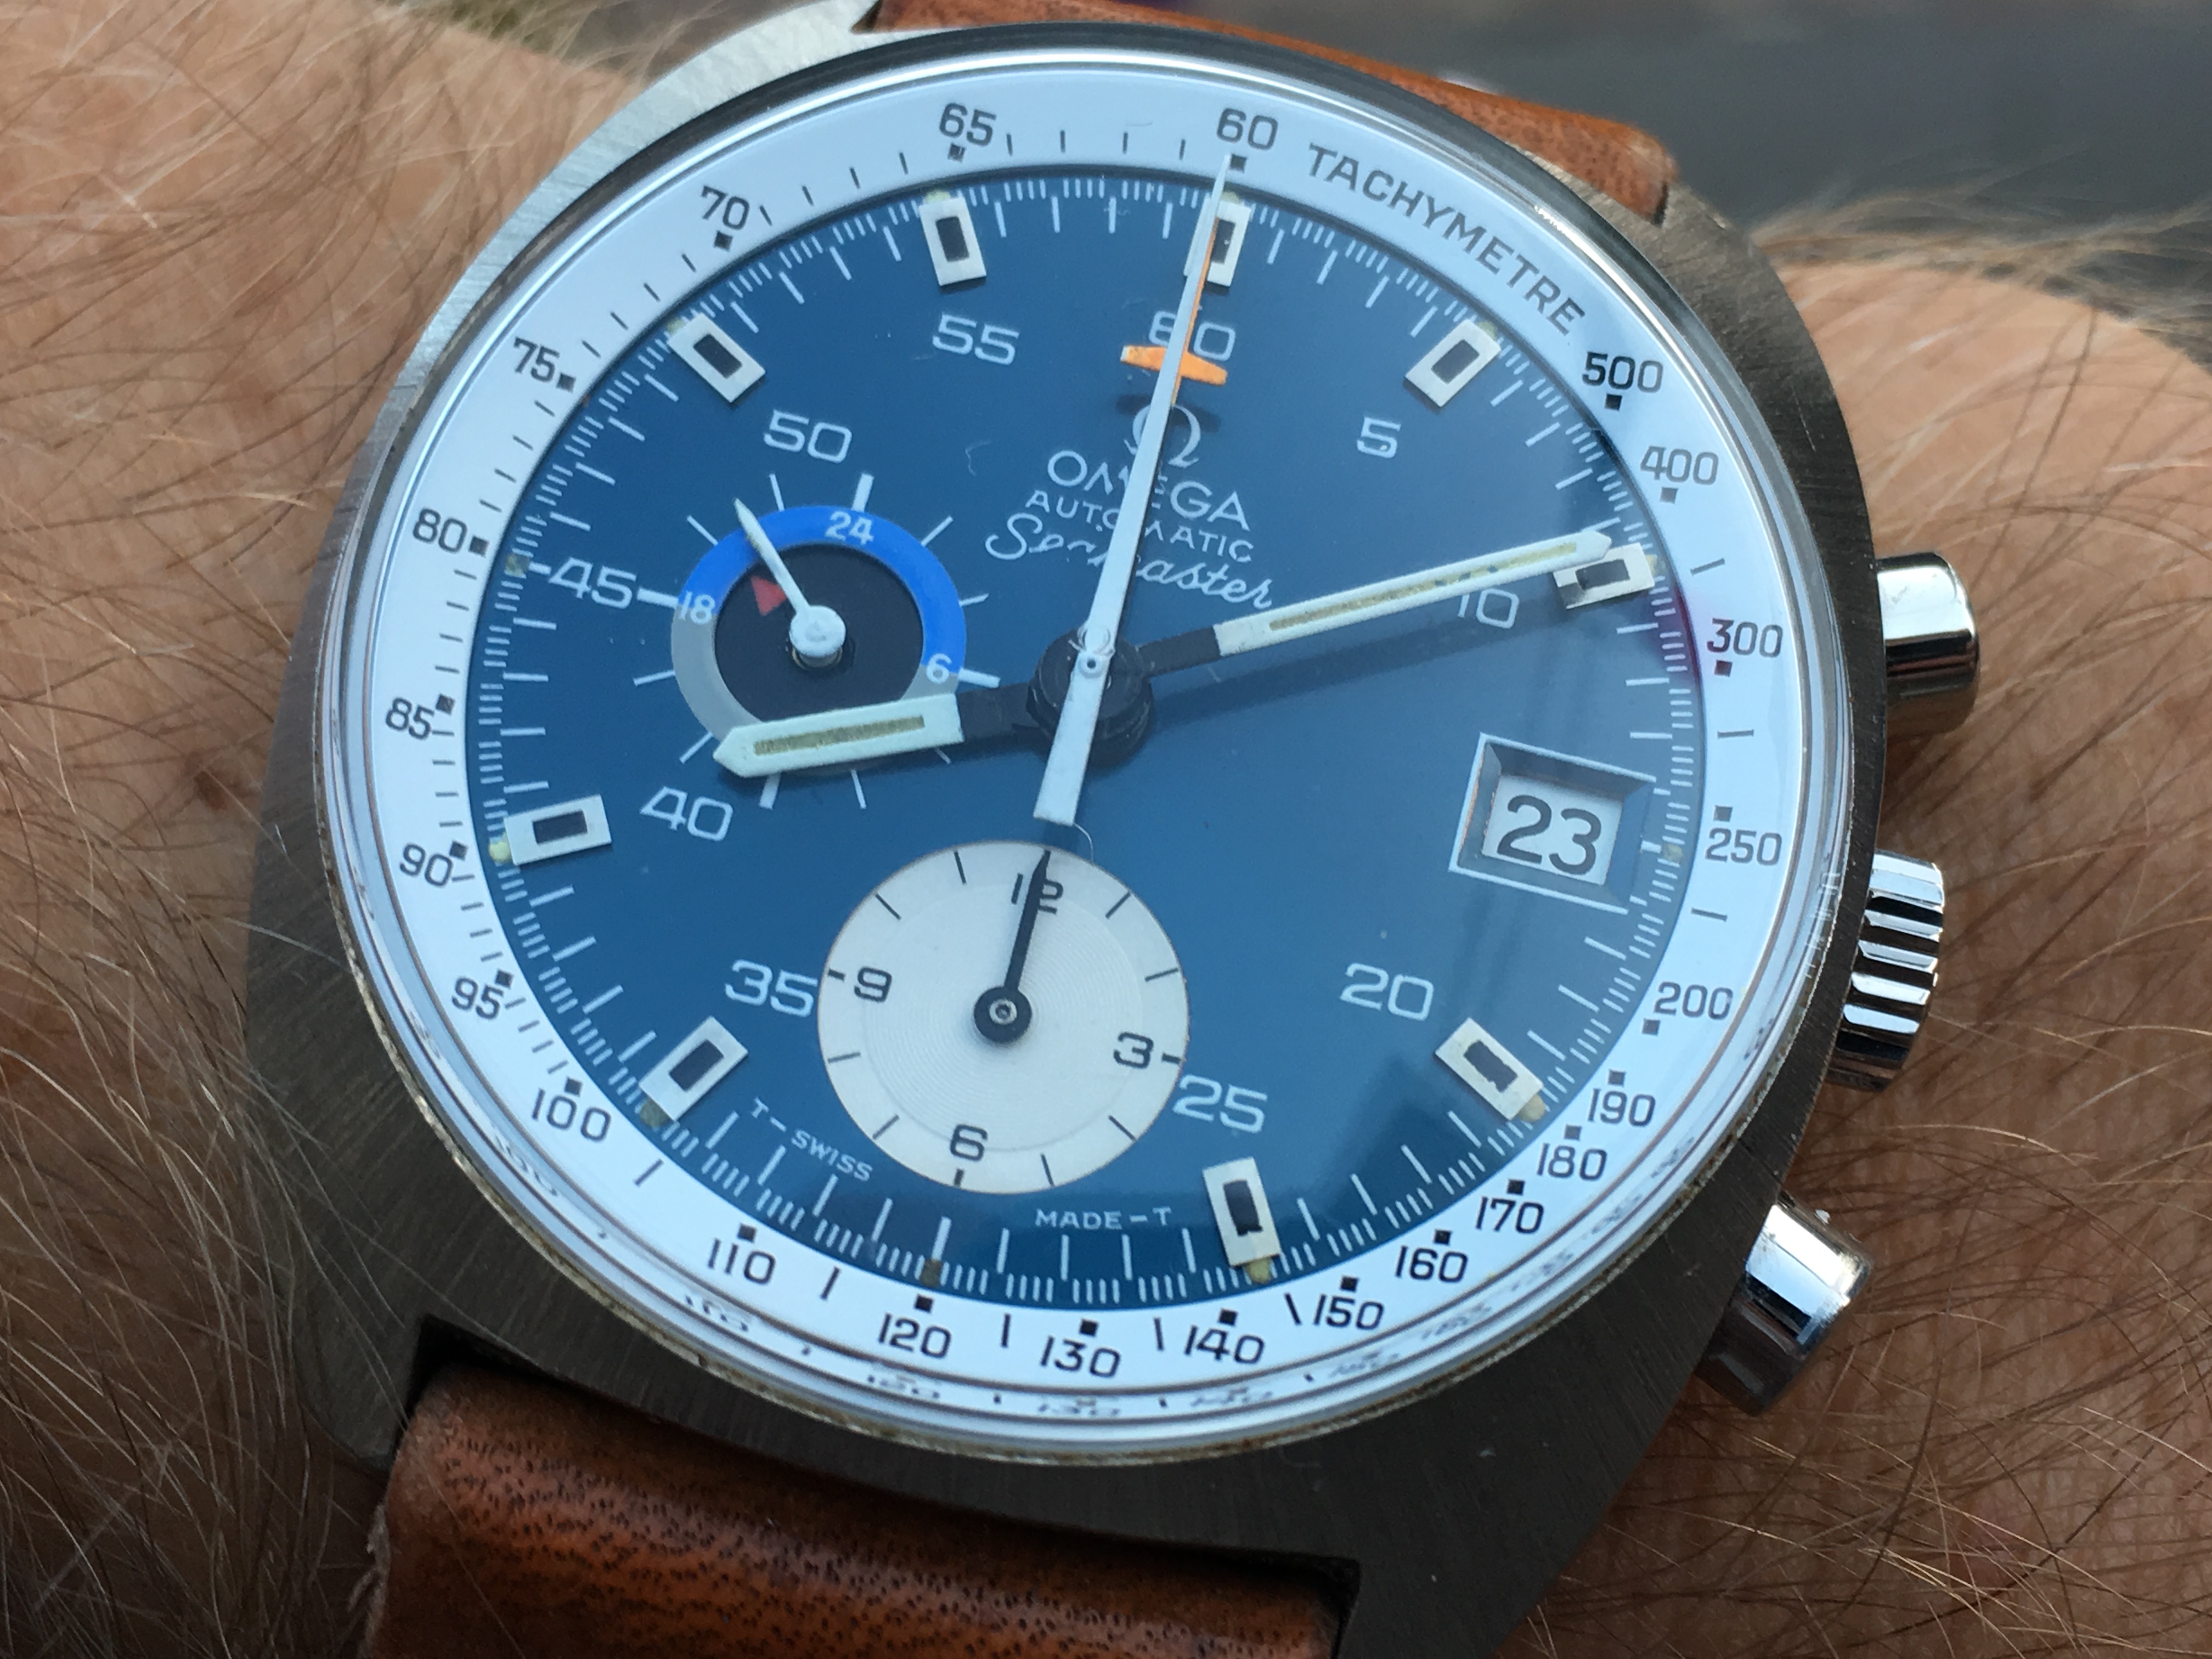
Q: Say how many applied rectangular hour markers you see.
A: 9